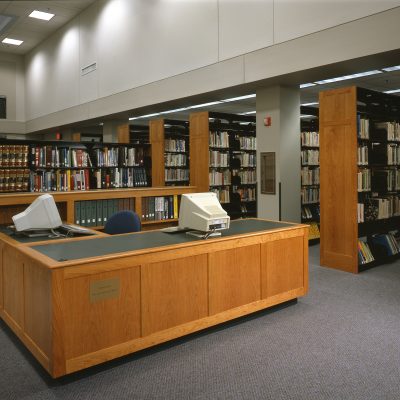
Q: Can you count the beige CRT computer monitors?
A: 2